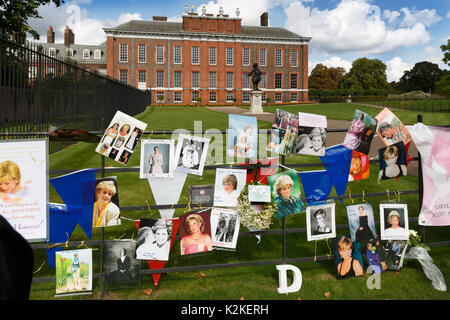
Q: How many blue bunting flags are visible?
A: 4